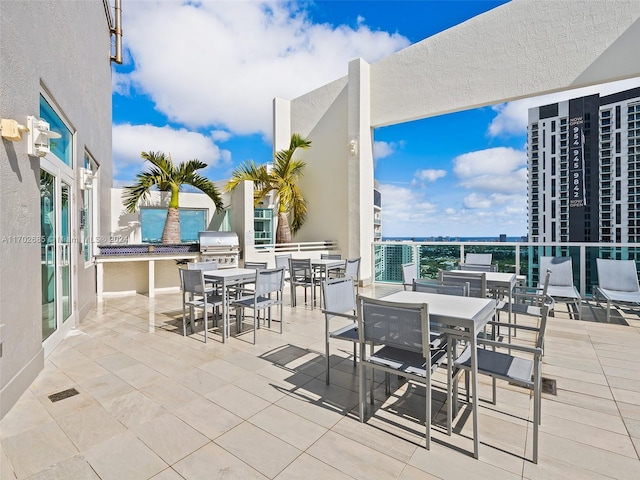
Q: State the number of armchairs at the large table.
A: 4